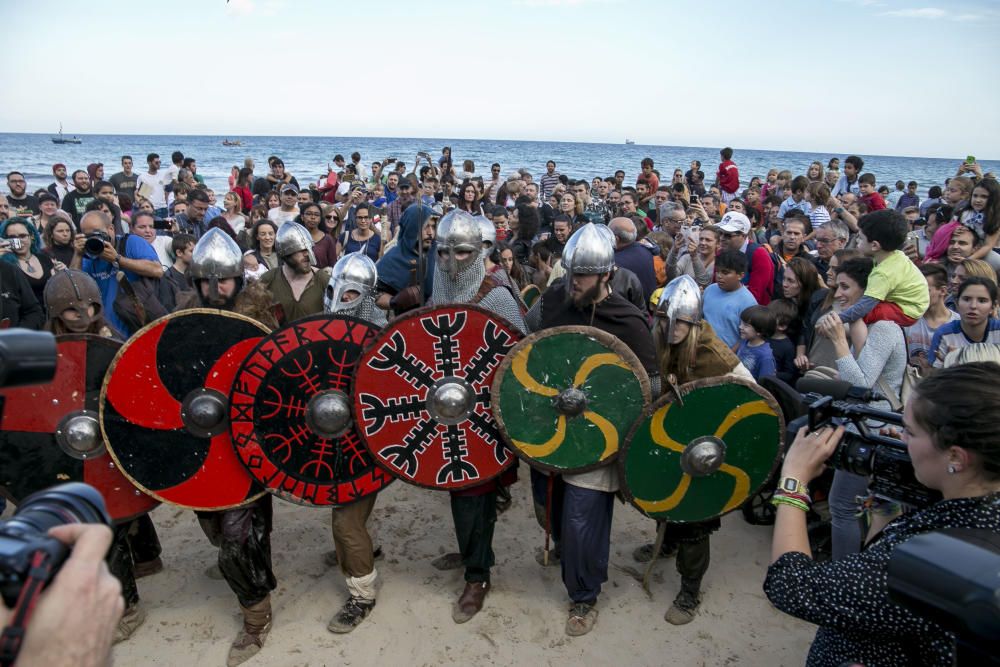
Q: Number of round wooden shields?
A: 6